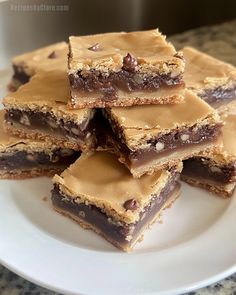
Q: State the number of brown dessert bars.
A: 8